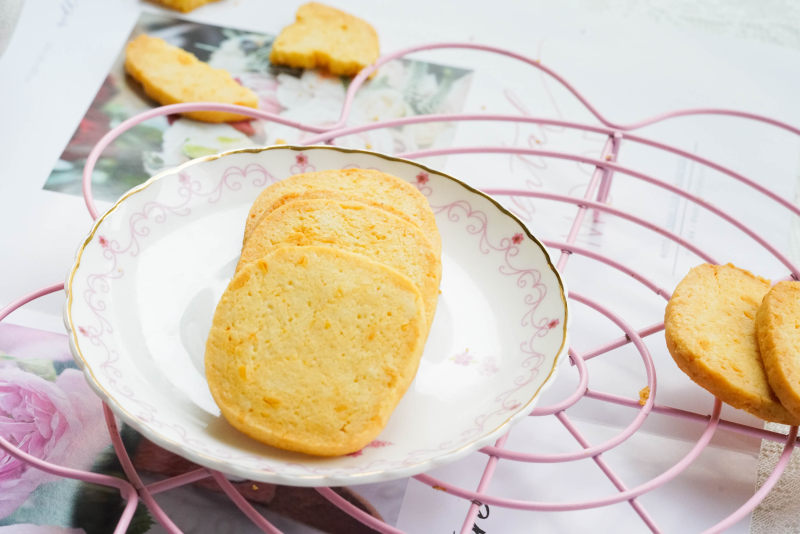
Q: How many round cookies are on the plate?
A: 3